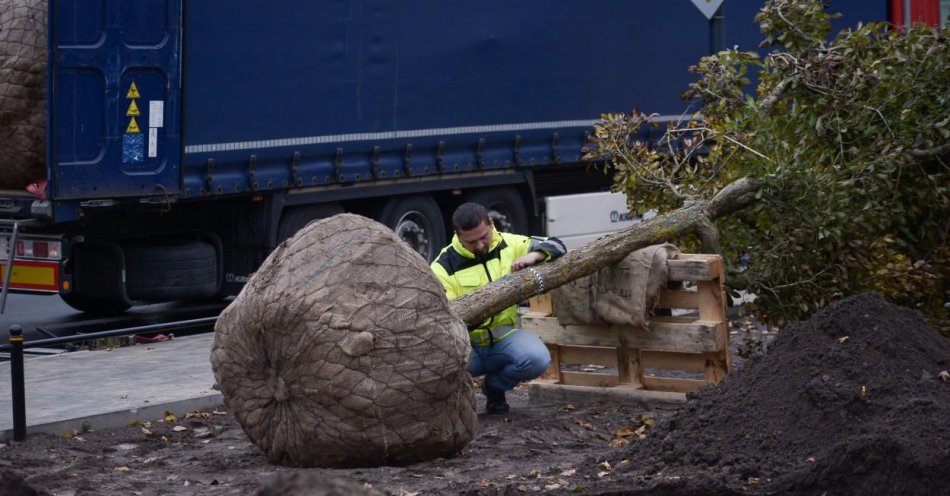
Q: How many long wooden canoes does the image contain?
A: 0